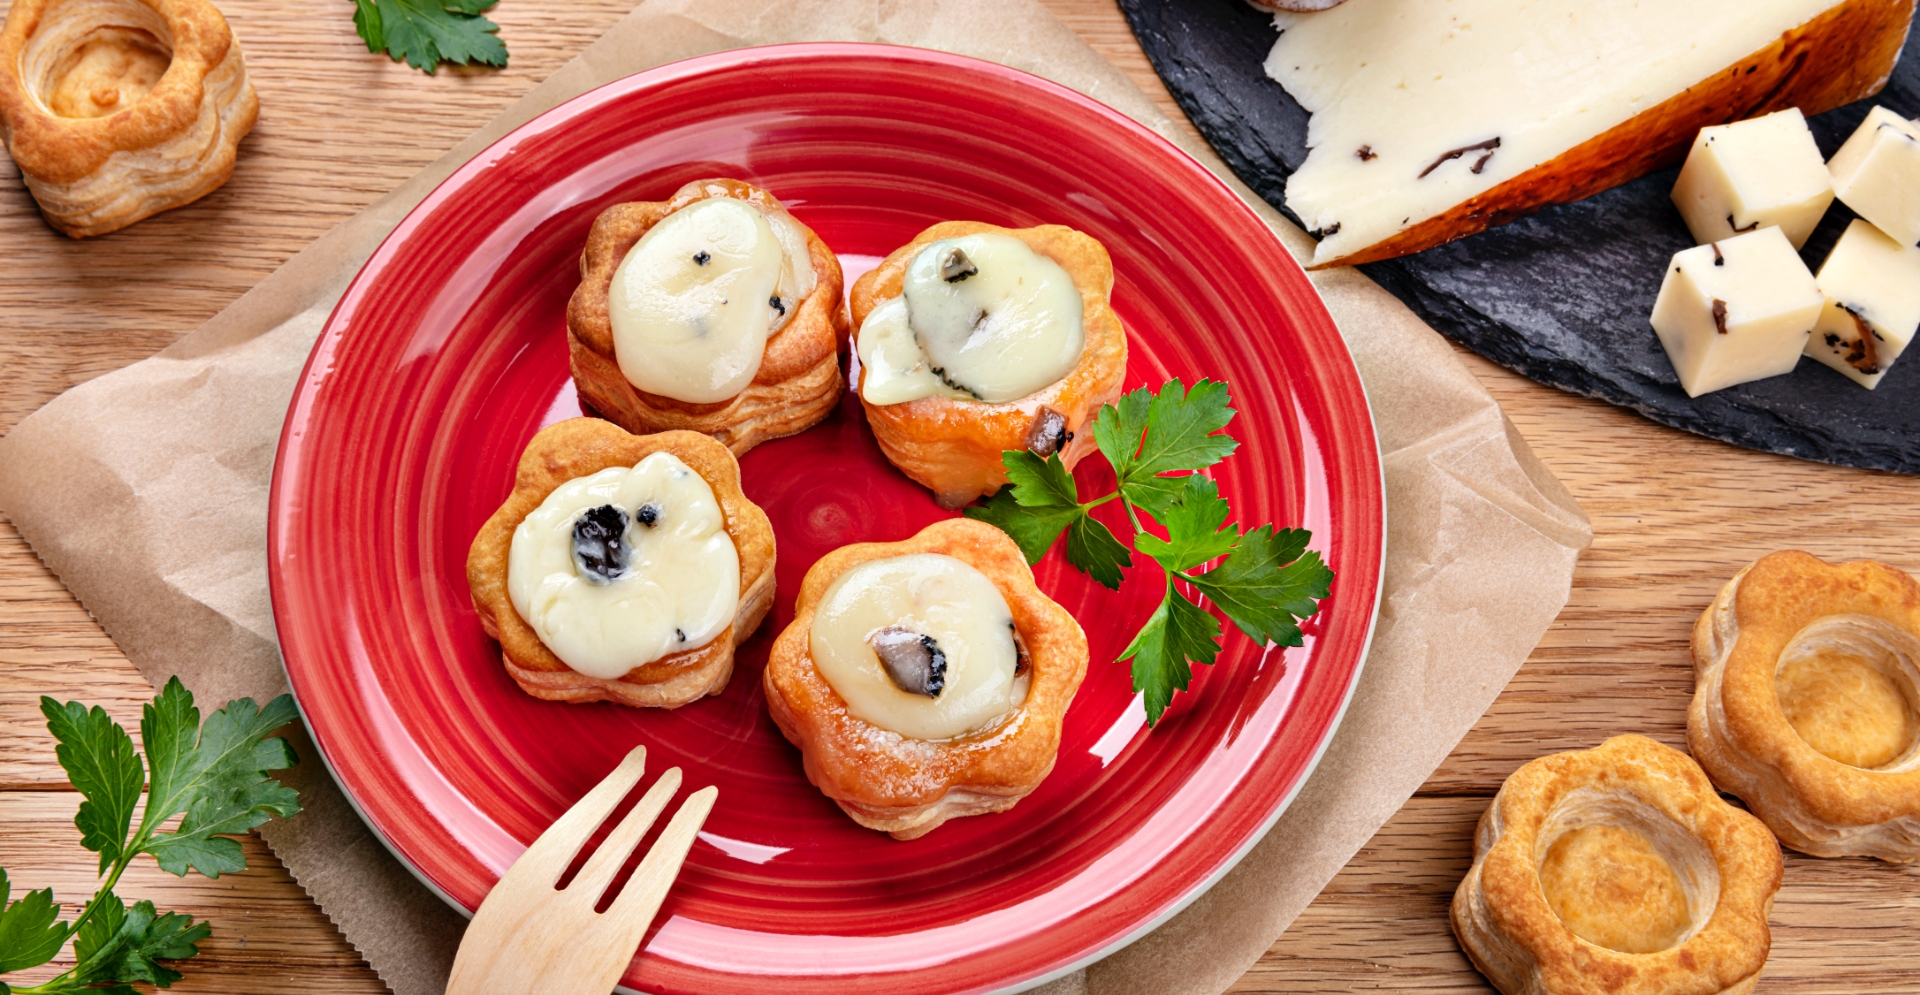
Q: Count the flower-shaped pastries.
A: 7